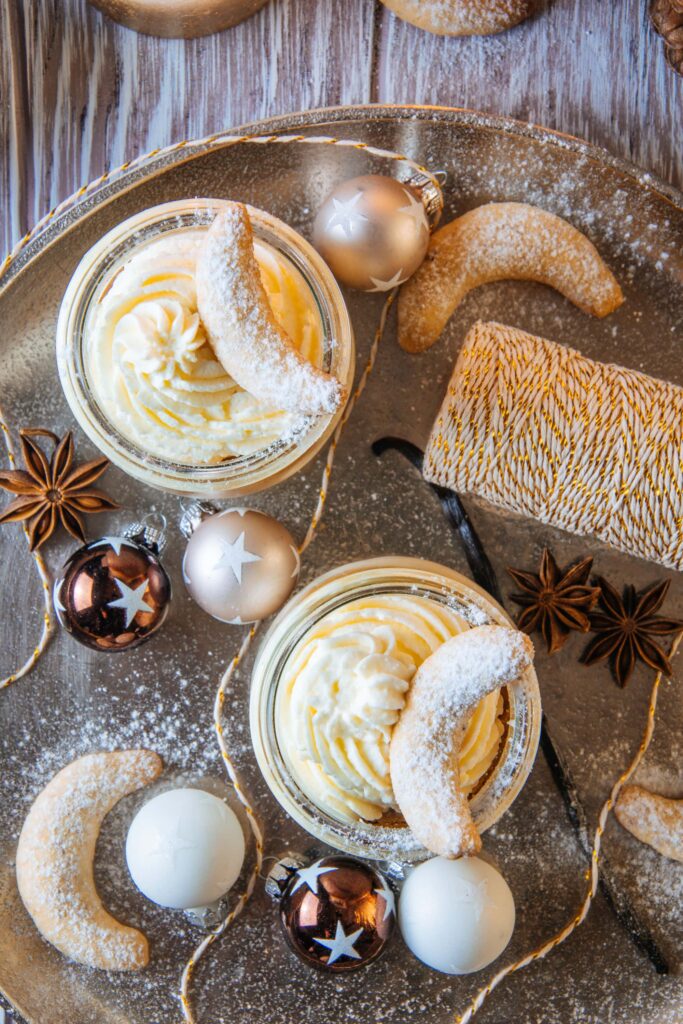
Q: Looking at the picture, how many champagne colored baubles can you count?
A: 2